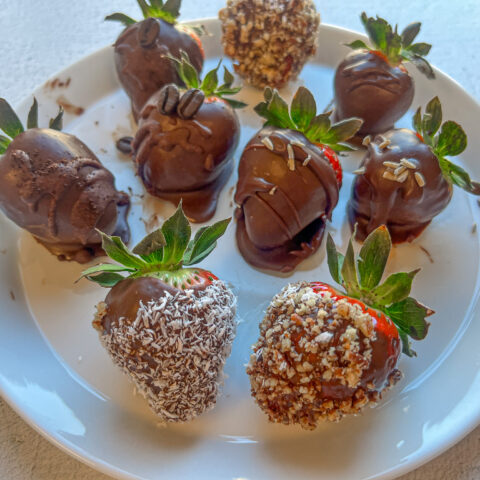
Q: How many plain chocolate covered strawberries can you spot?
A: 2